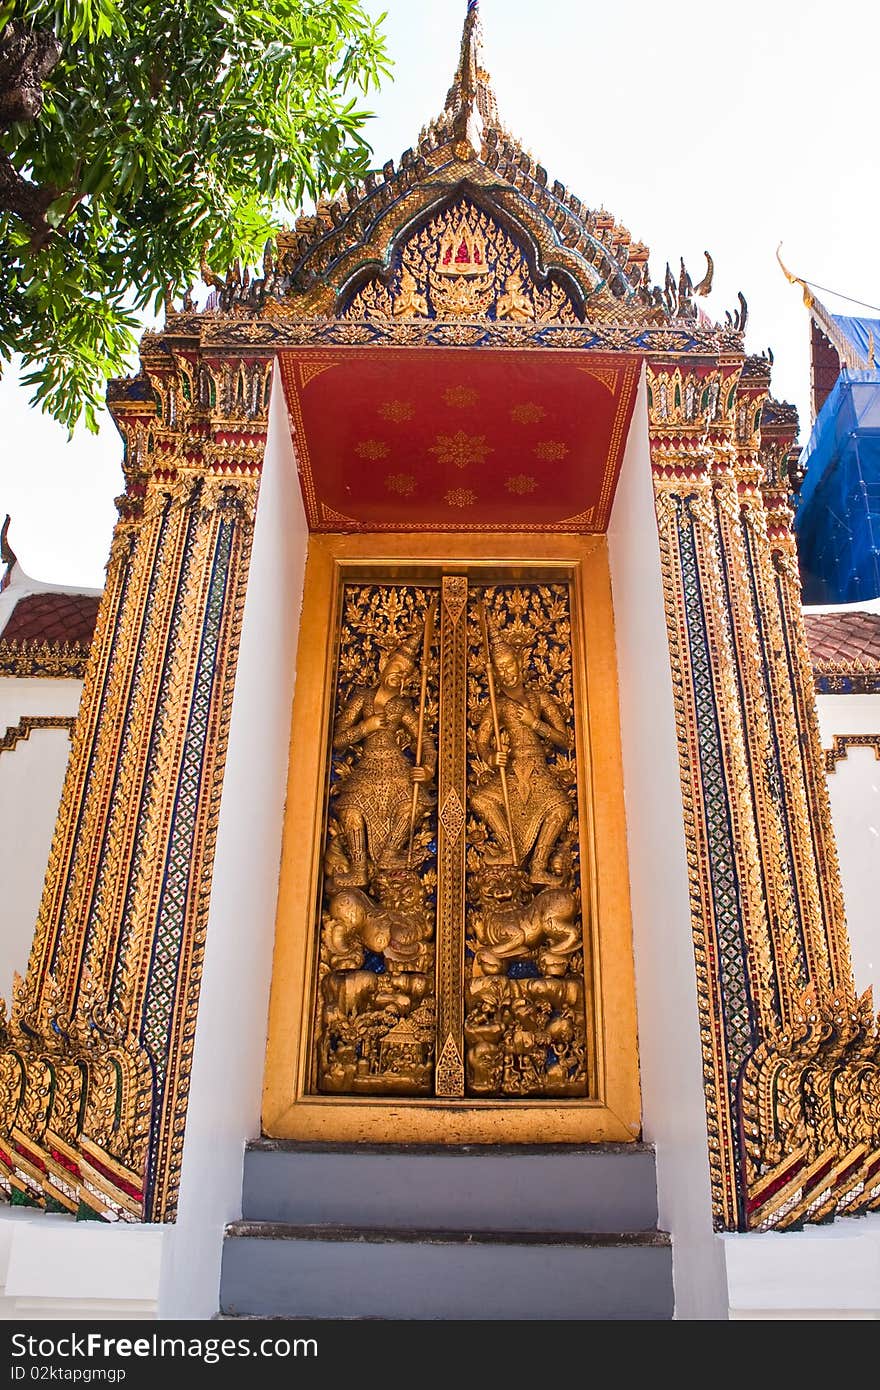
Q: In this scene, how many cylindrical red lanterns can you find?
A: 0